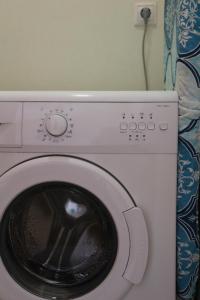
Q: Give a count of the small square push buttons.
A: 5